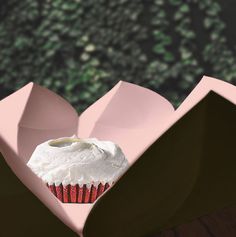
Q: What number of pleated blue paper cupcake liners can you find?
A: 0